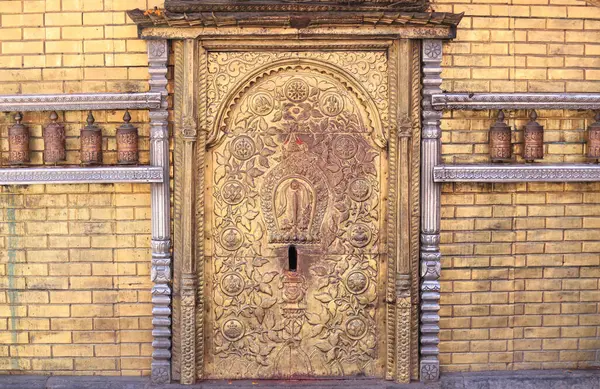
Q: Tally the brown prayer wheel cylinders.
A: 7